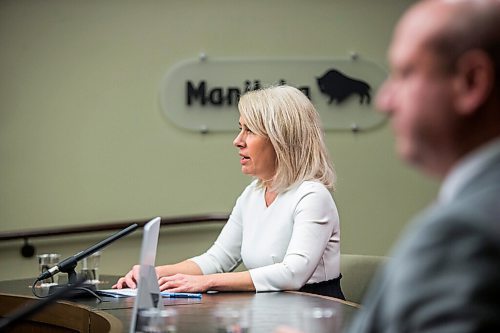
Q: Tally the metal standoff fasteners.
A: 4